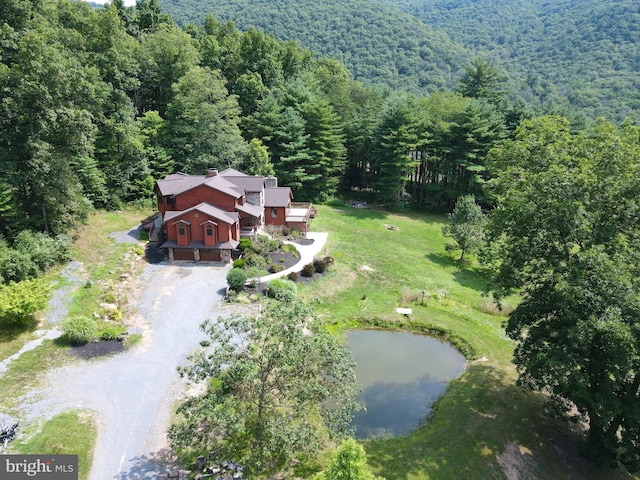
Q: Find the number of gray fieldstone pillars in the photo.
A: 3